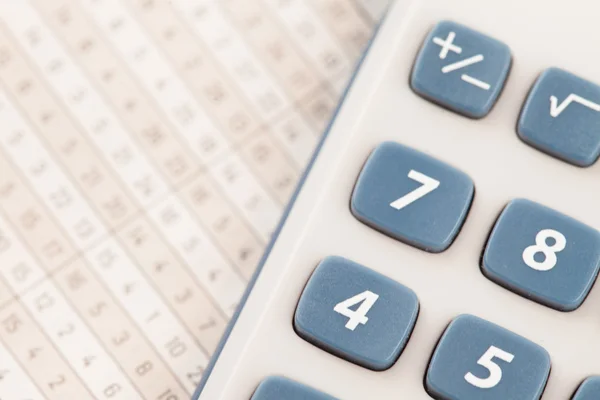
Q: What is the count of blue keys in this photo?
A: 8